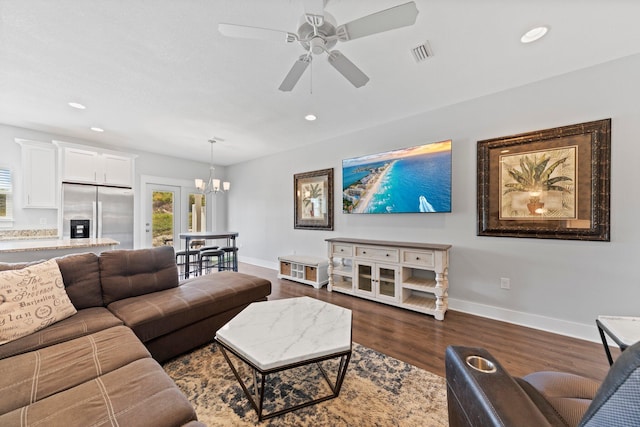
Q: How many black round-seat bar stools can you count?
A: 4